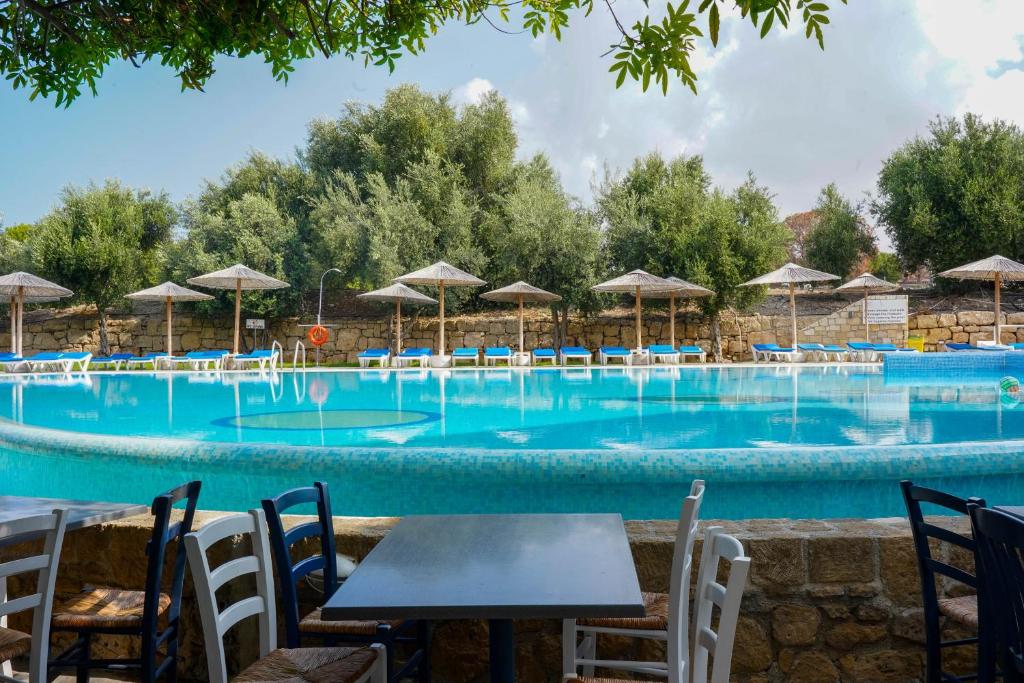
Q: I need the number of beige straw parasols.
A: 12